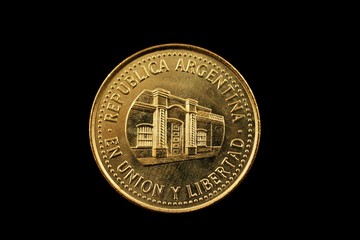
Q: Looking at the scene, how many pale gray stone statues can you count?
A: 0